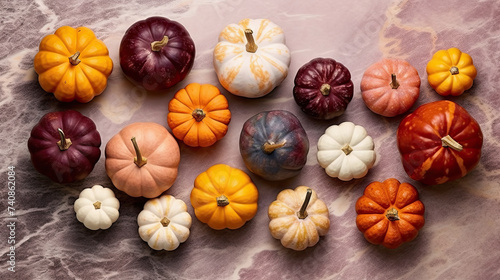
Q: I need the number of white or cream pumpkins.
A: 5